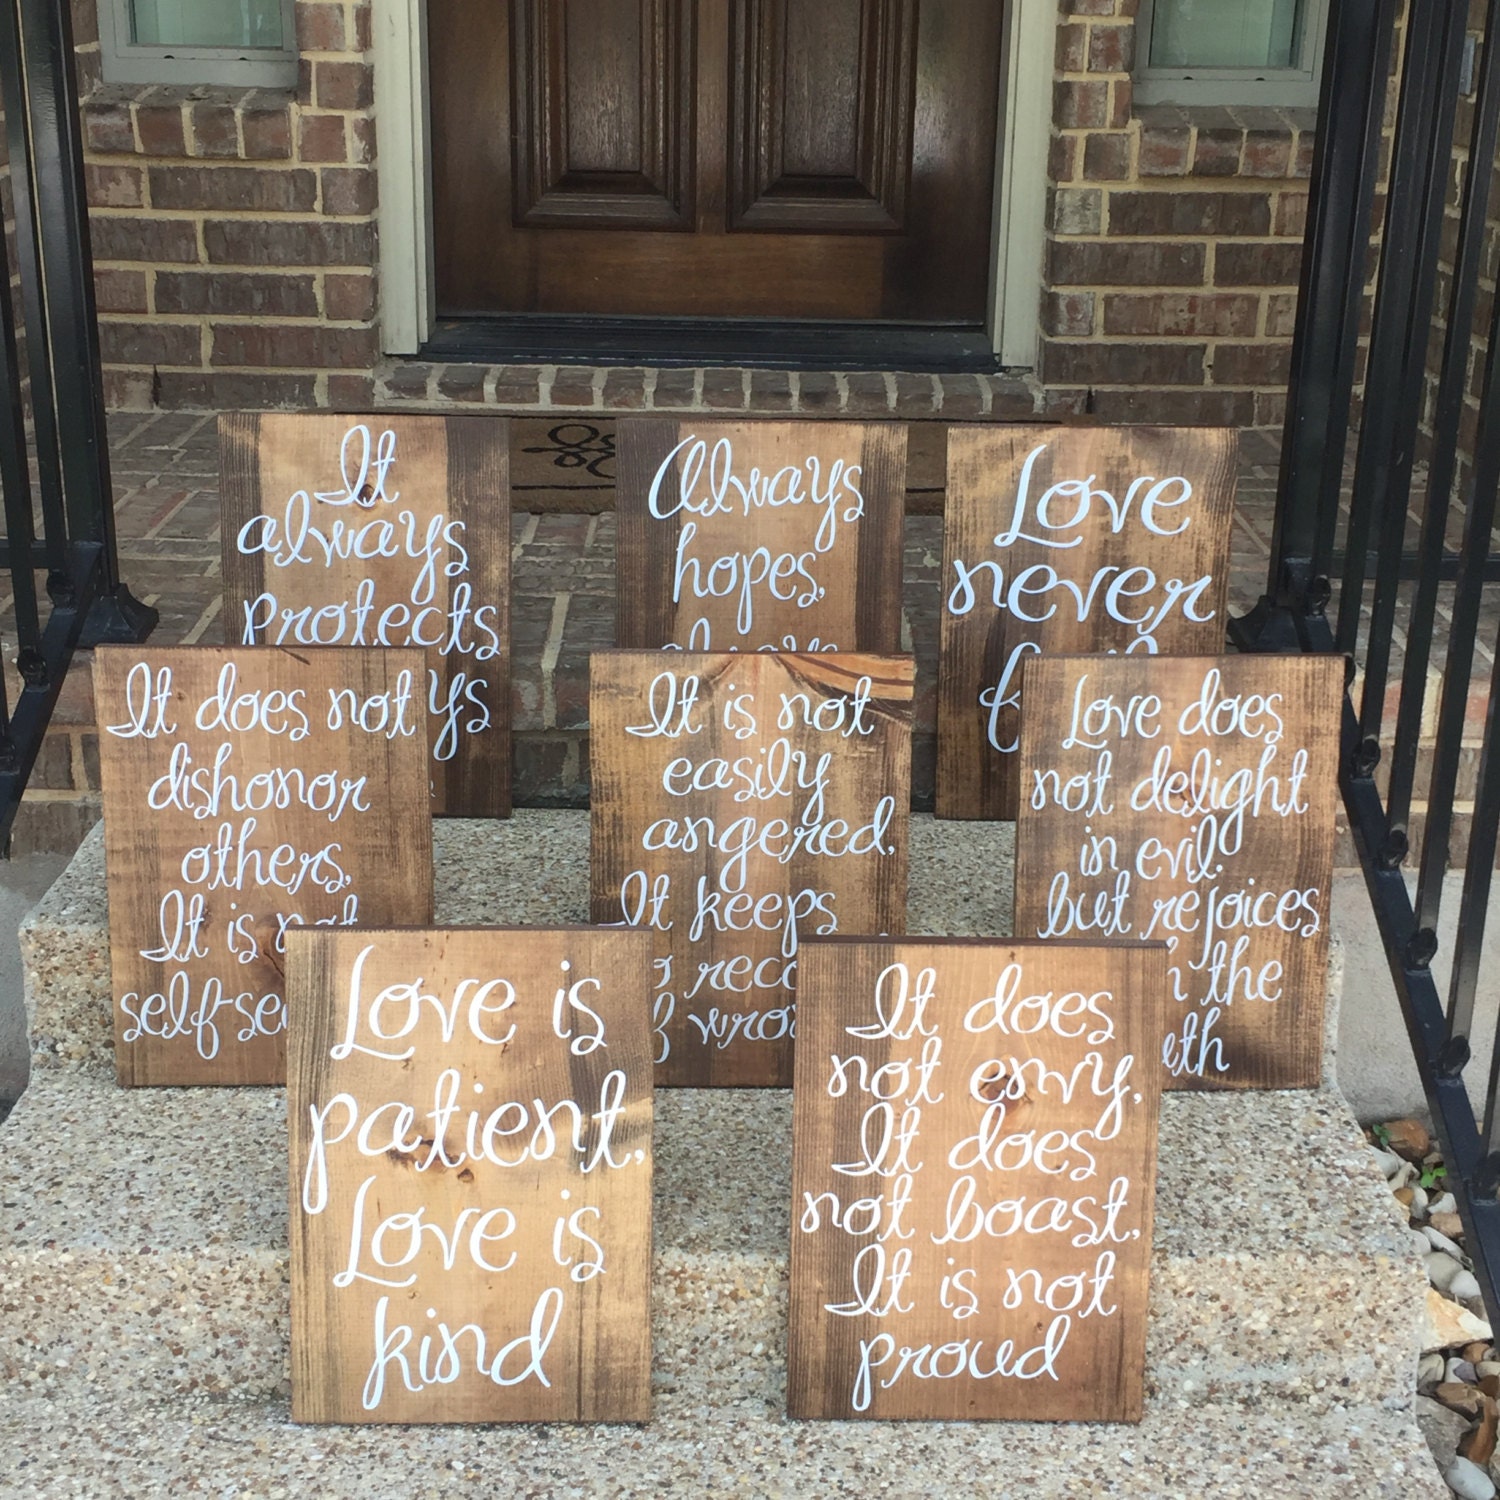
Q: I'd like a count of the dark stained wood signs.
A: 8